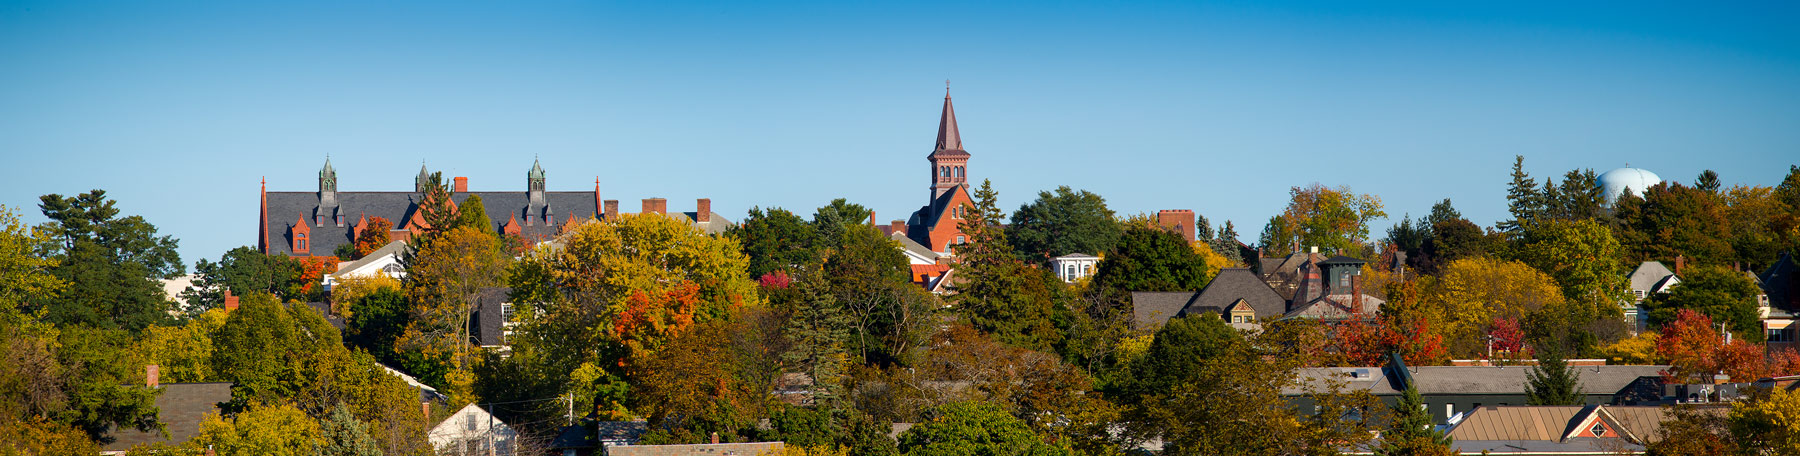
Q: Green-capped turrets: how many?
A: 3